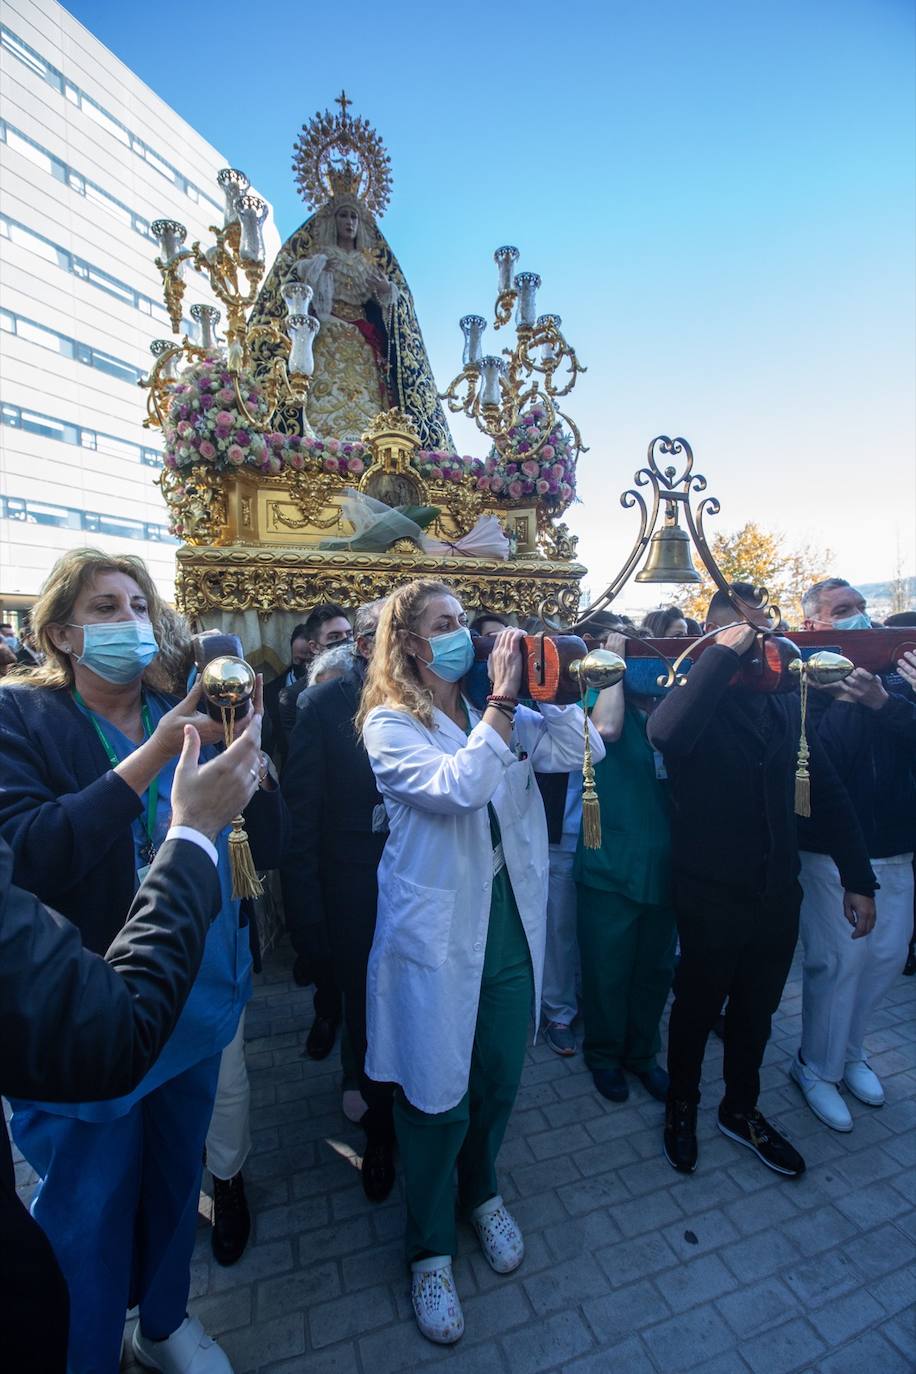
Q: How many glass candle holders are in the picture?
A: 12